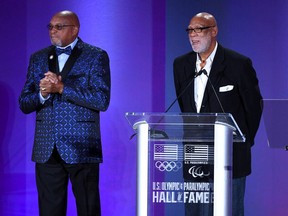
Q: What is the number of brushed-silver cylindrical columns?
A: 2